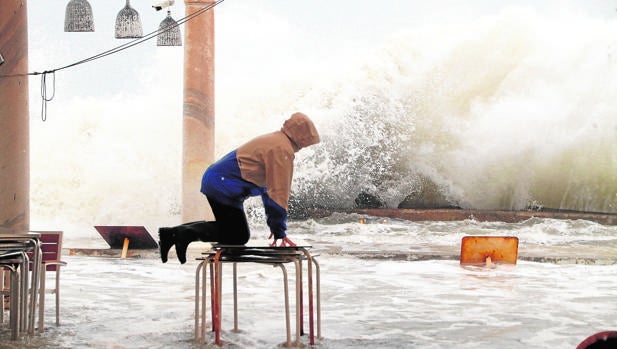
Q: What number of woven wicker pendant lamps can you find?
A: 3